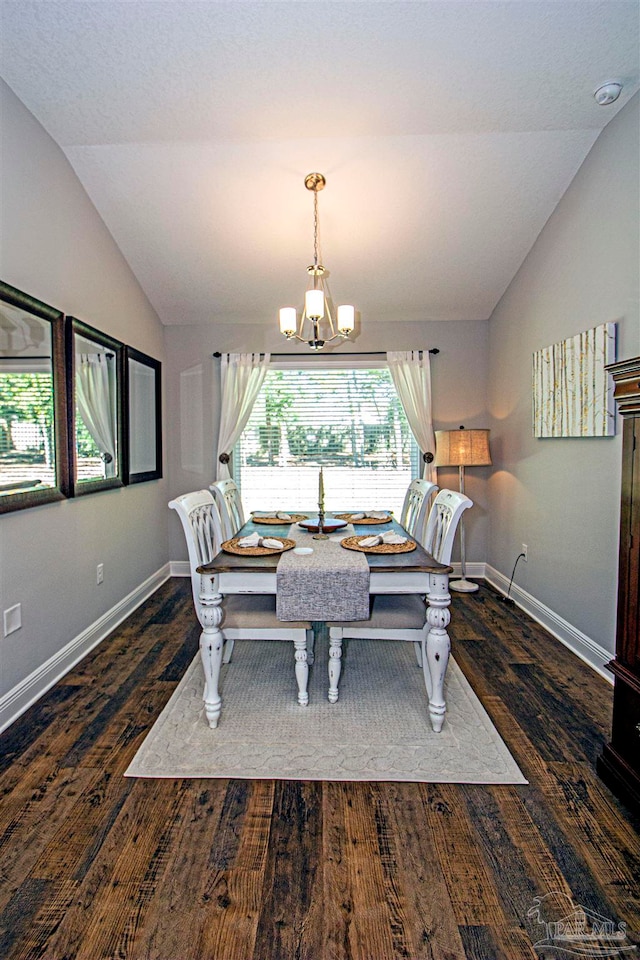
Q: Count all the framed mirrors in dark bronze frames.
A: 3